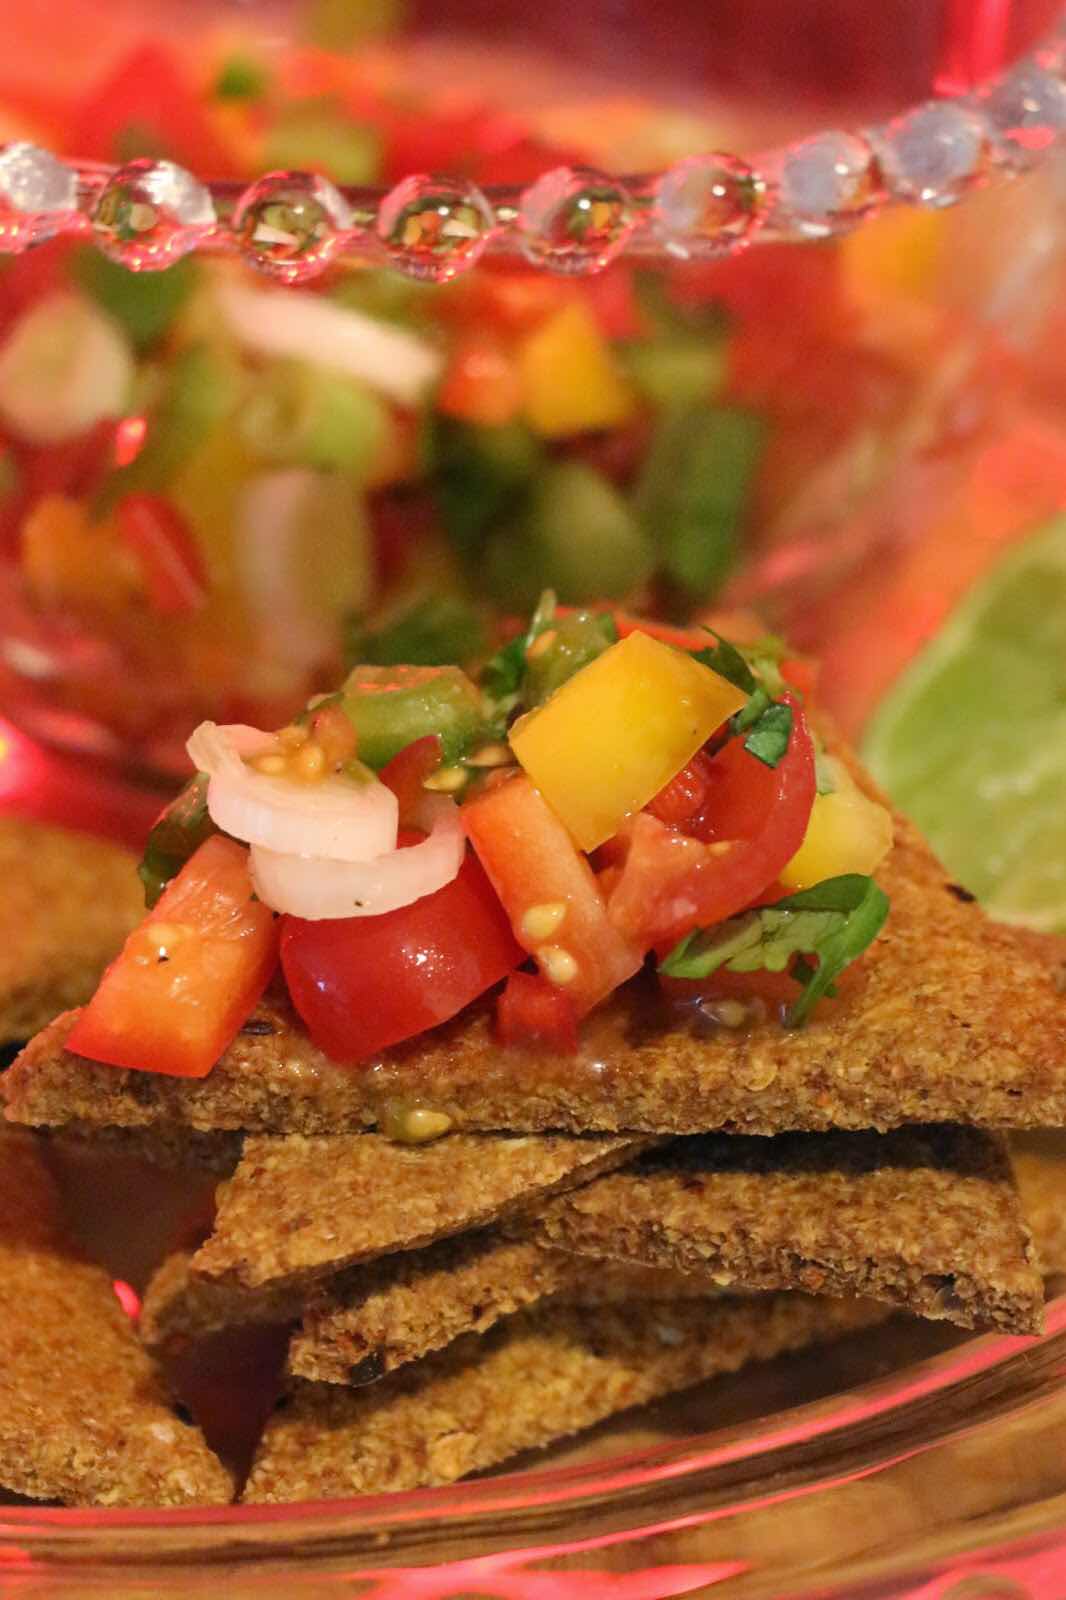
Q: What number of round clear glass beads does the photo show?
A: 9